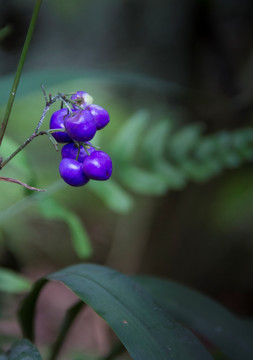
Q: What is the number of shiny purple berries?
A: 7